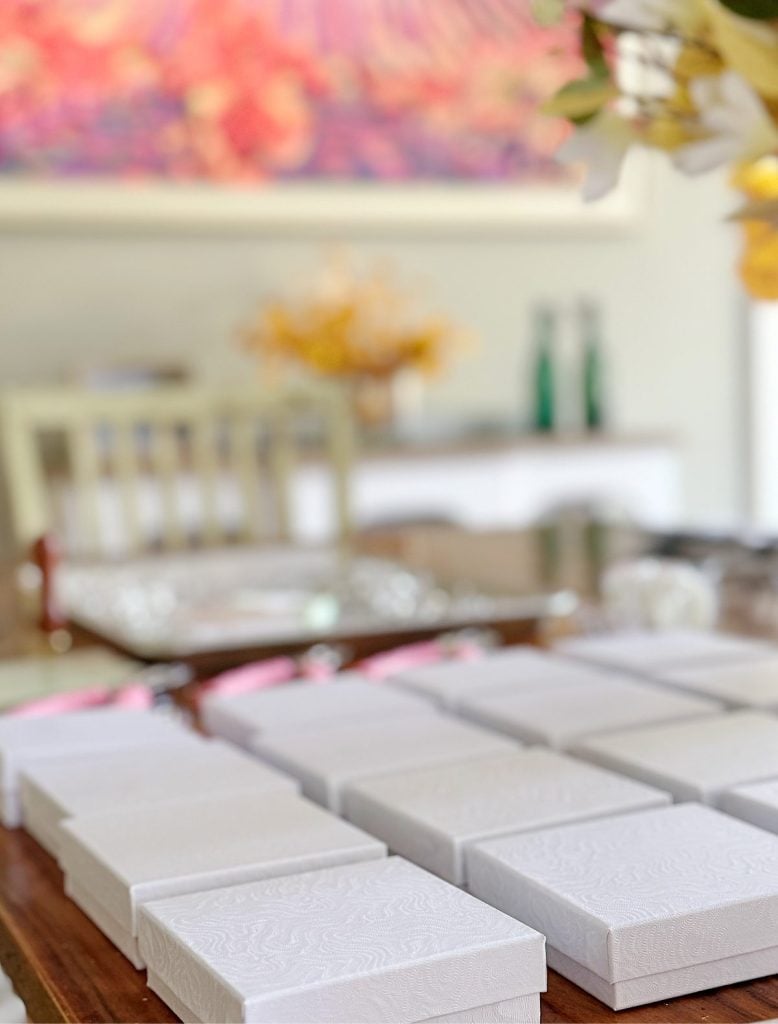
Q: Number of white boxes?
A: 14